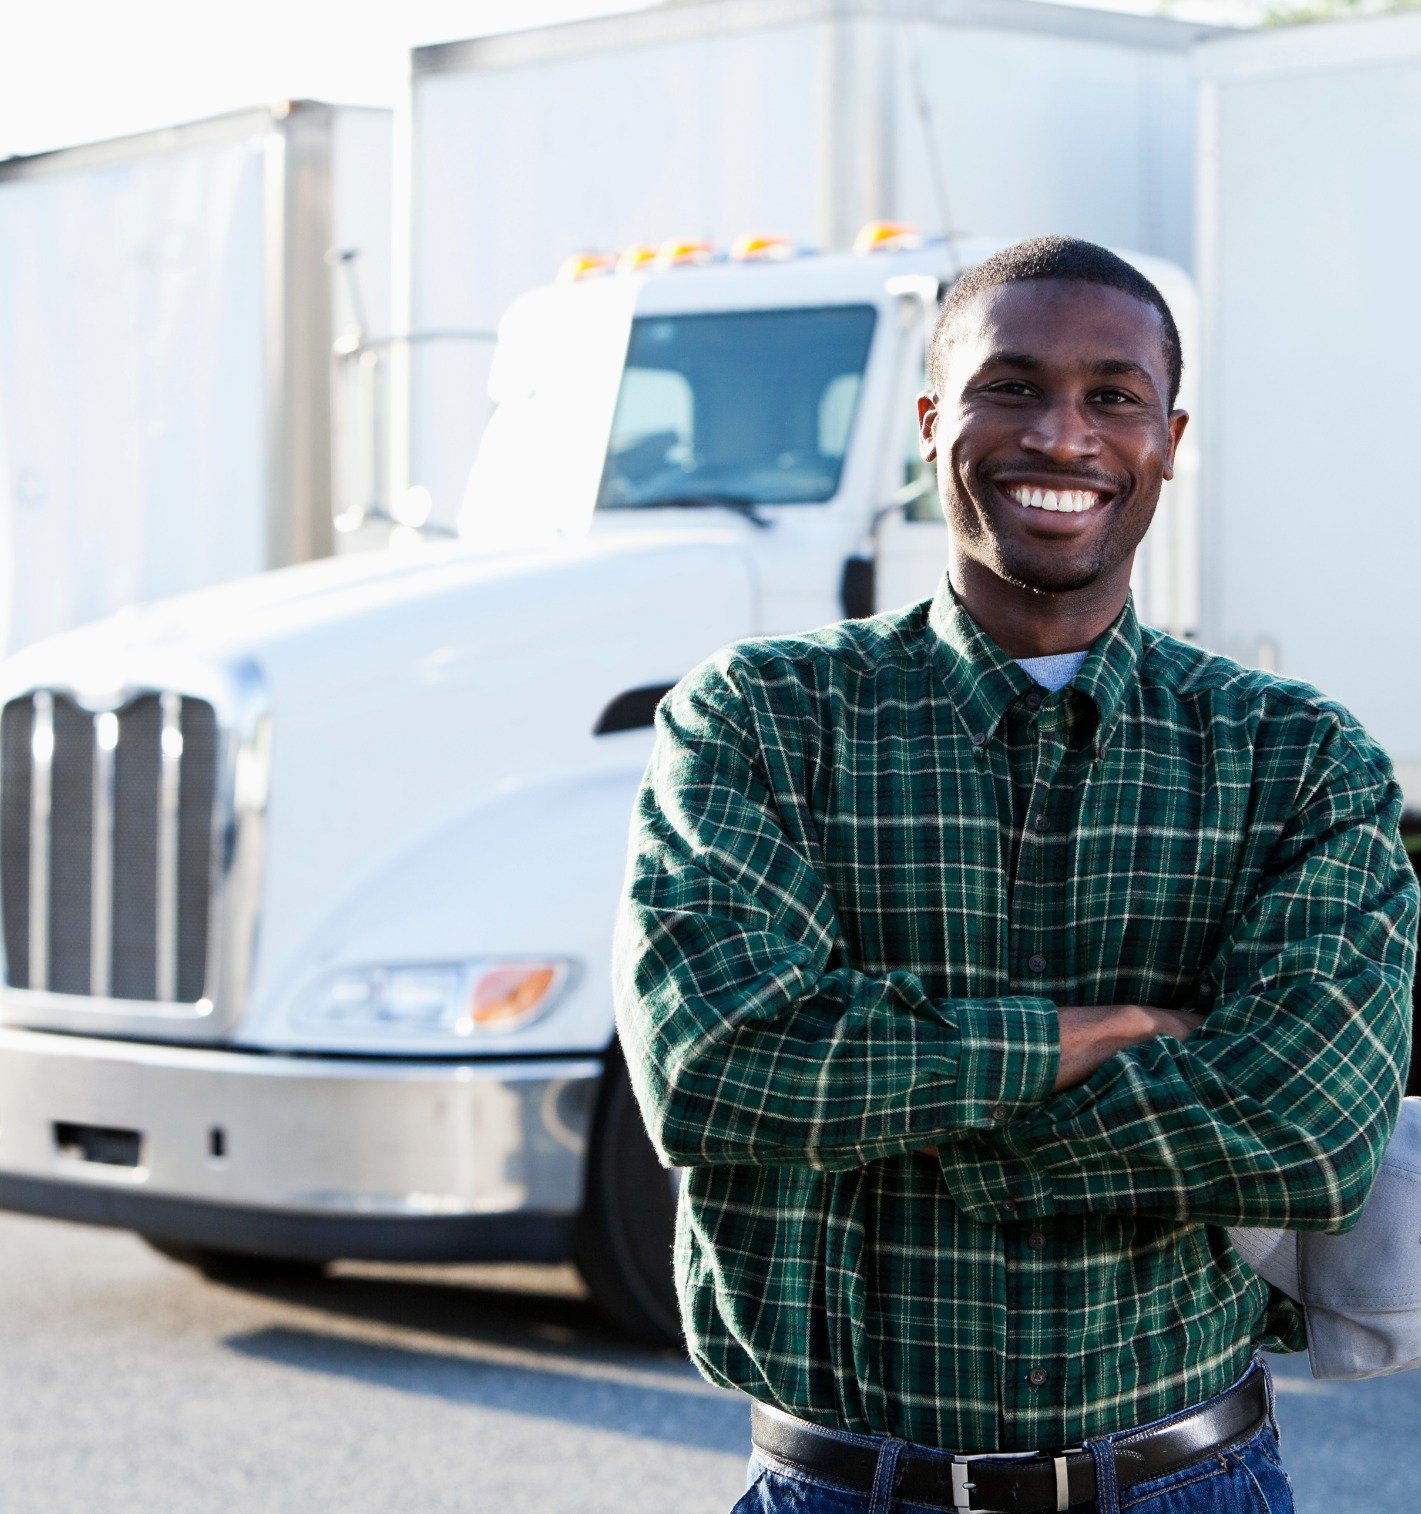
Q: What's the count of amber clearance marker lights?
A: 5